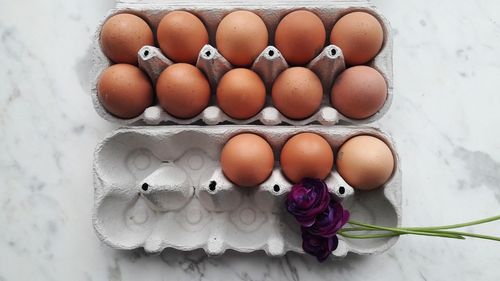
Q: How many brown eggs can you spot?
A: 13